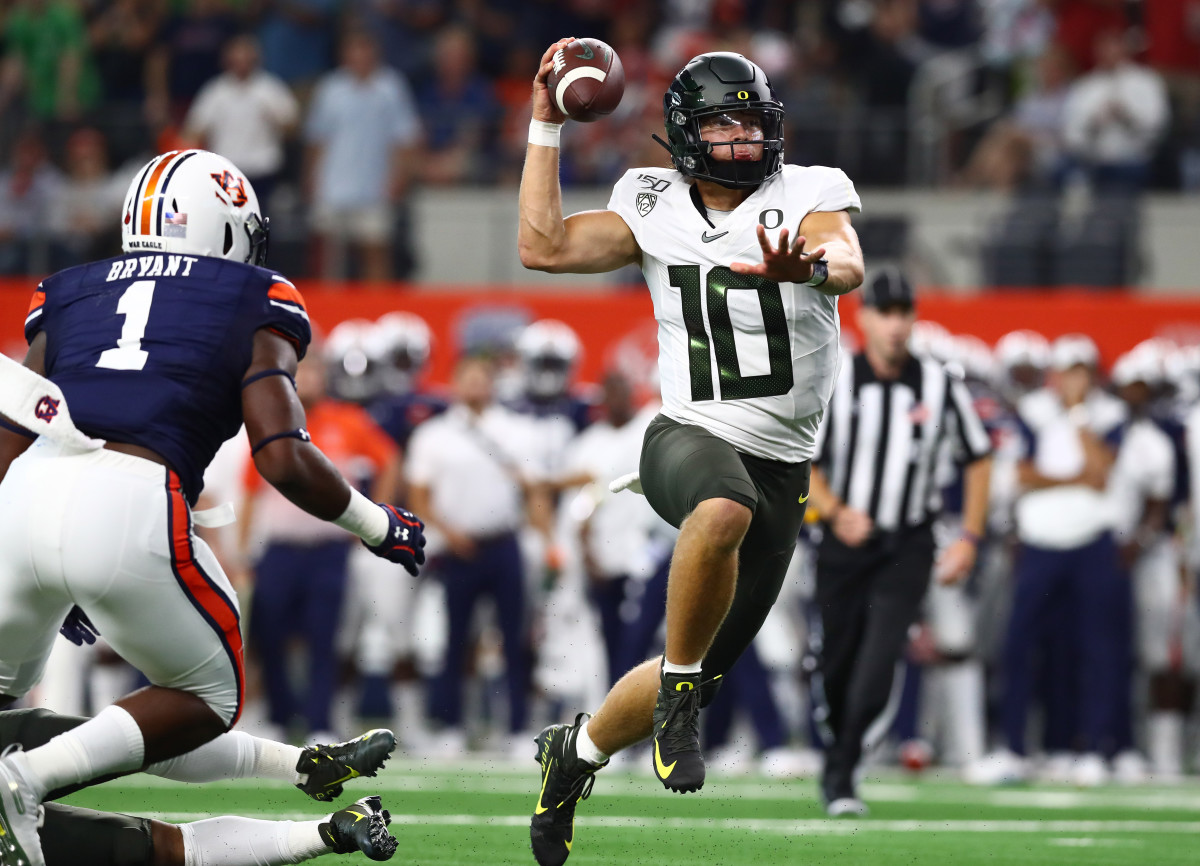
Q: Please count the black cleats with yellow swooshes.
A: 4